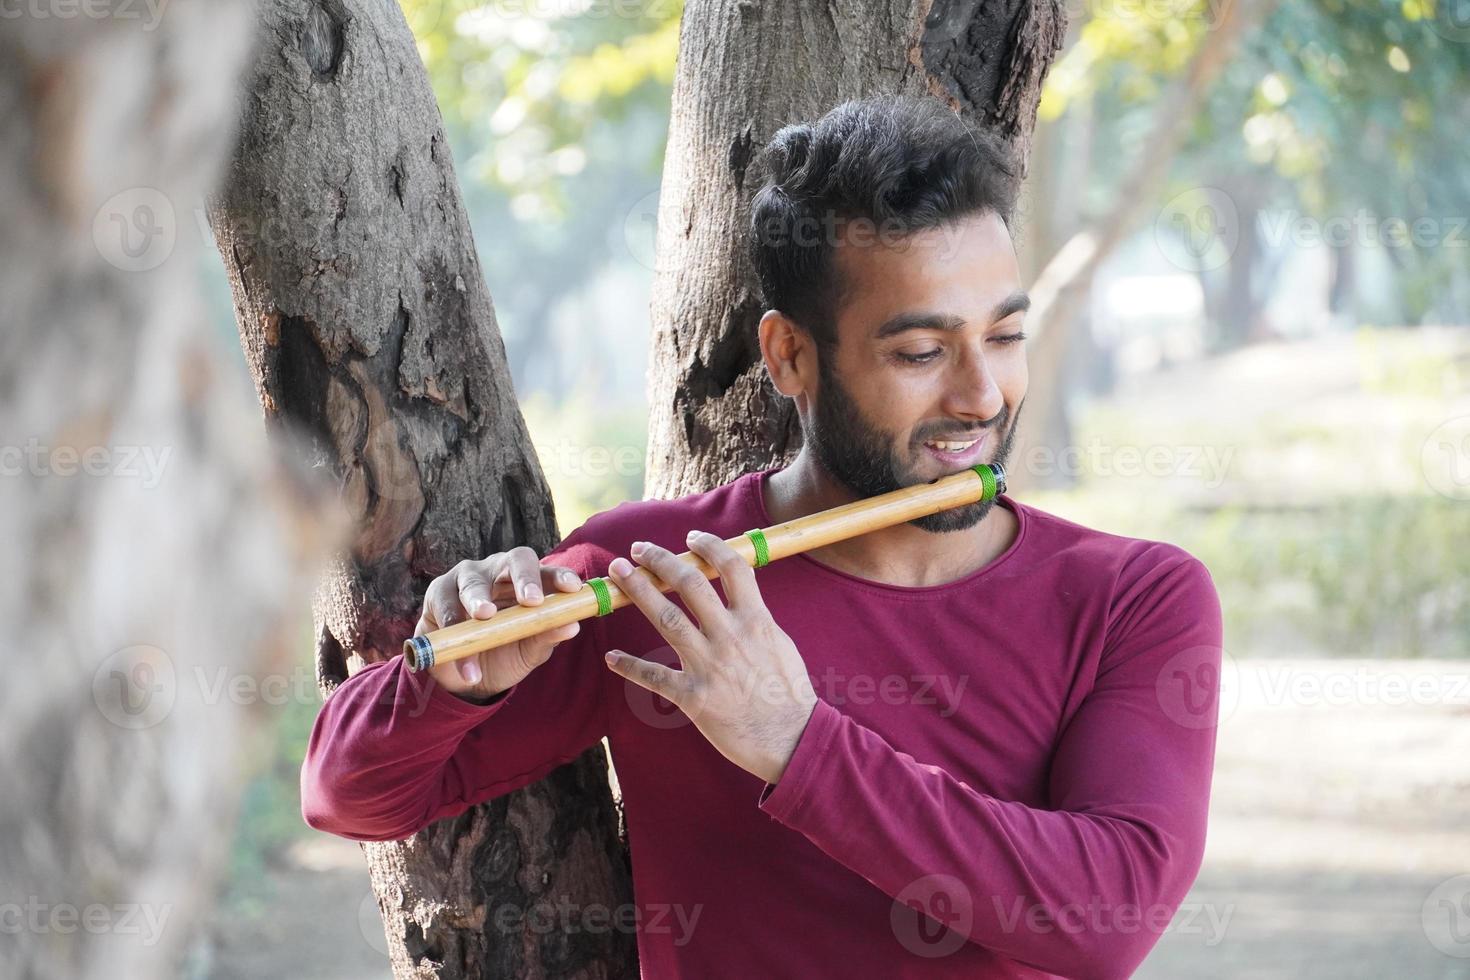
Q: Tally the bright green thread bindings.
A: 3